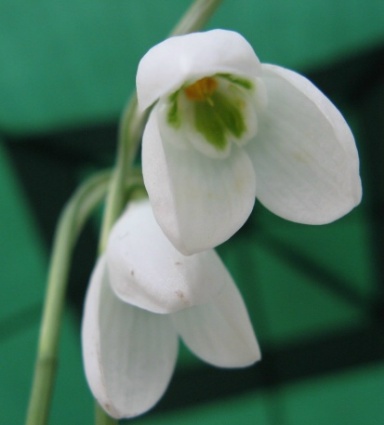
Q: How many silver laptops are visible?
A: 0